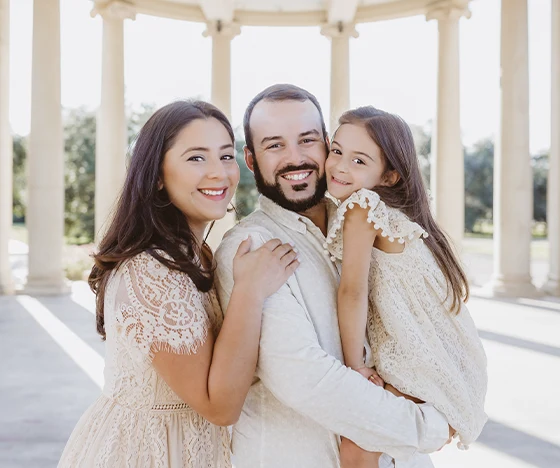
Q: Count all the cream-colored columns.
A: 8